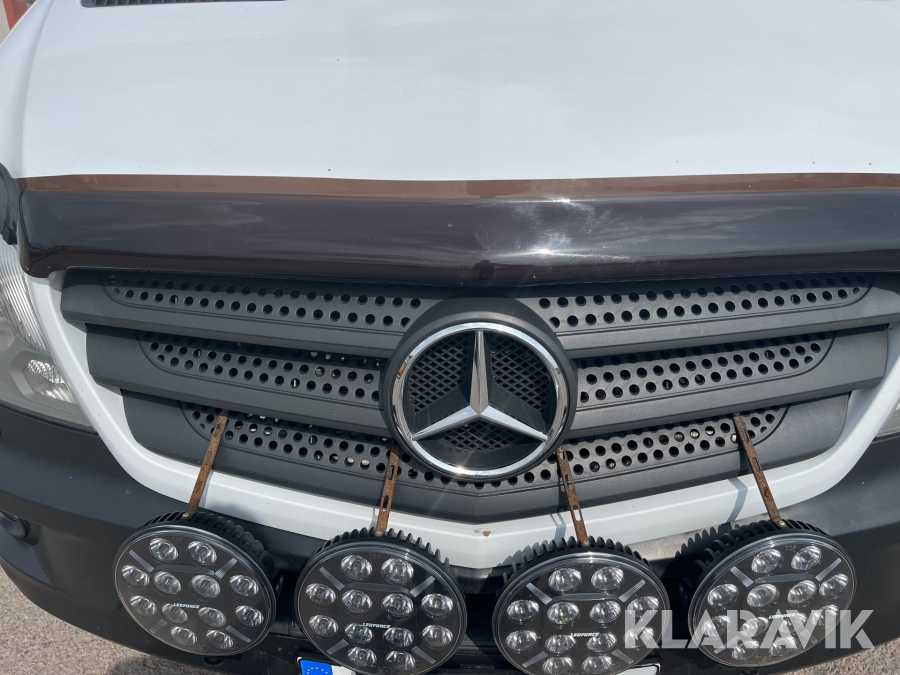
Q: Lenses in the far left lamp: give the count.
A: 12